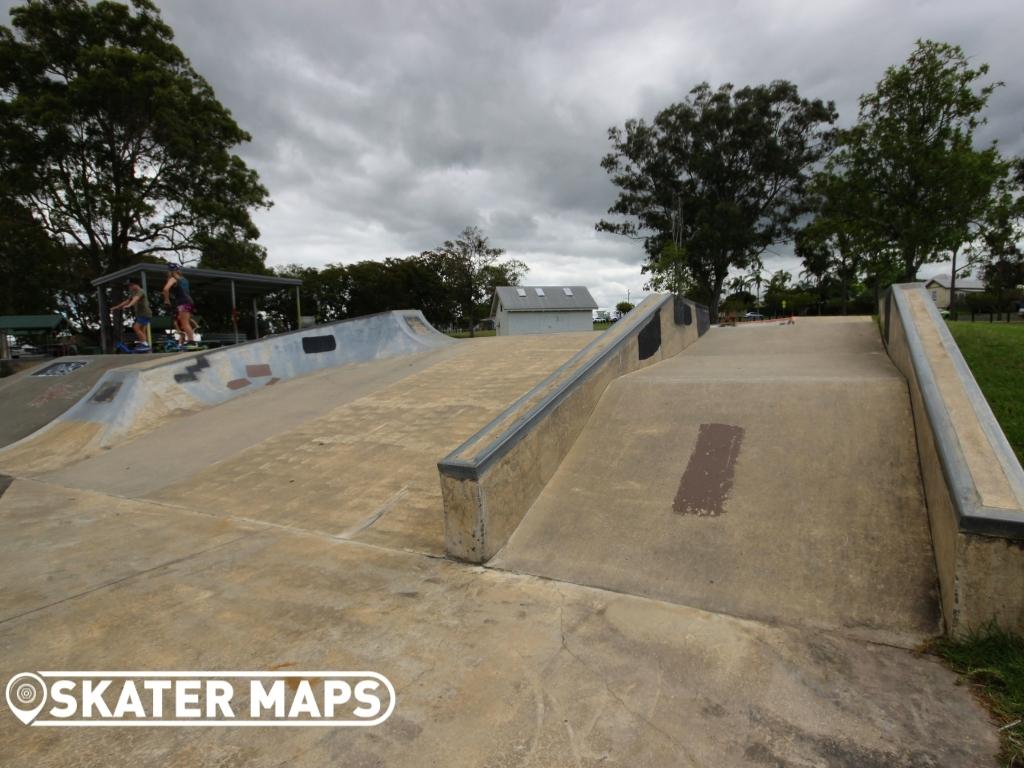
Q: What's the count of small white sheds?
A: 1